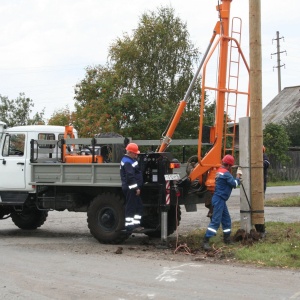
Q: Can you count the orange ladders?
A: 1